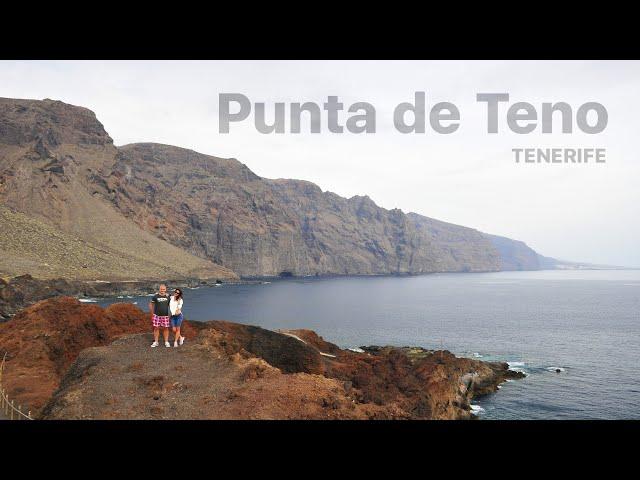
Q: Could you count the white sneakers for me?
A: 4